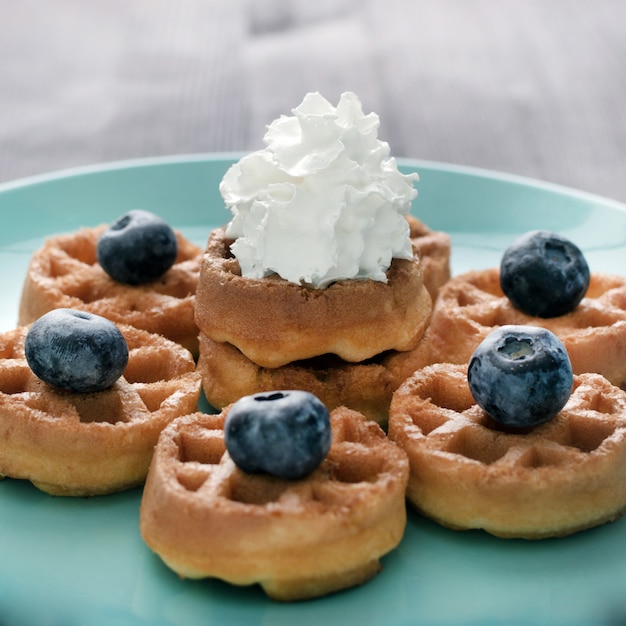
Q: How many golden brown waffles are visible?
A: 8